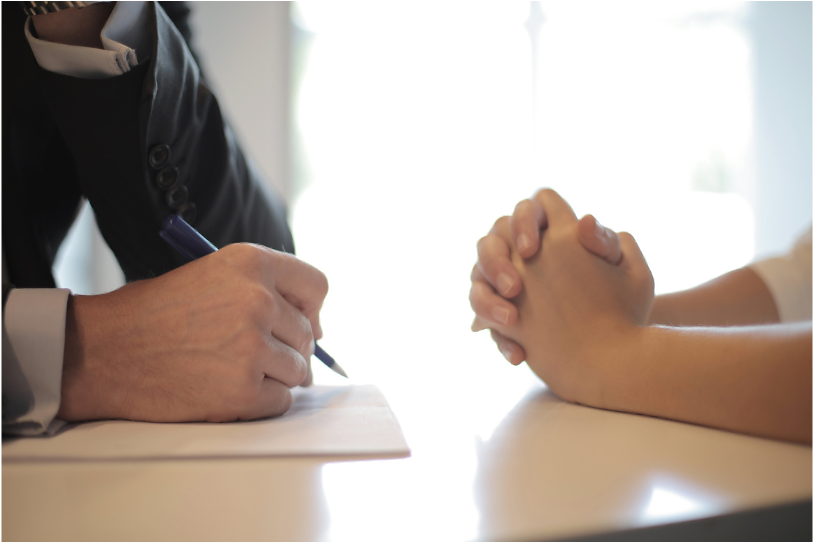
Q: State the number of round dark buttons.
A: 4